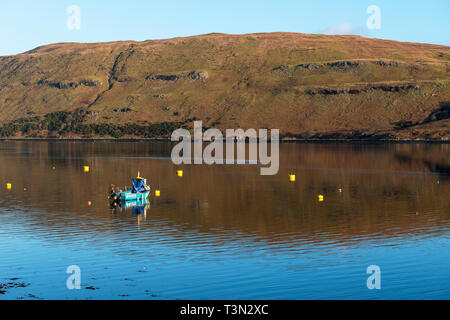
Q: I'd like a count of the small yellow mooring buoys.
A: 6